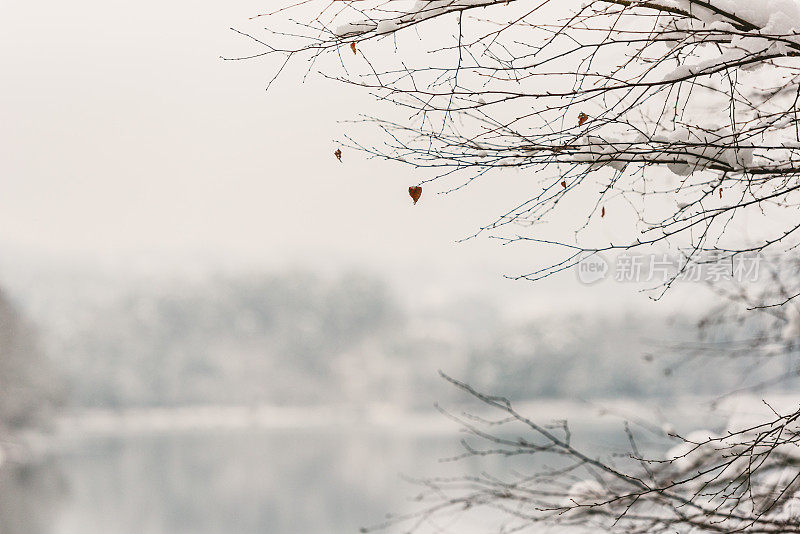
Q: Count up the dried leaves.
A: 7